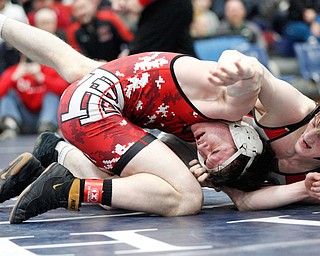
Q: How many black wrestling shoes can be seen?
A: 3